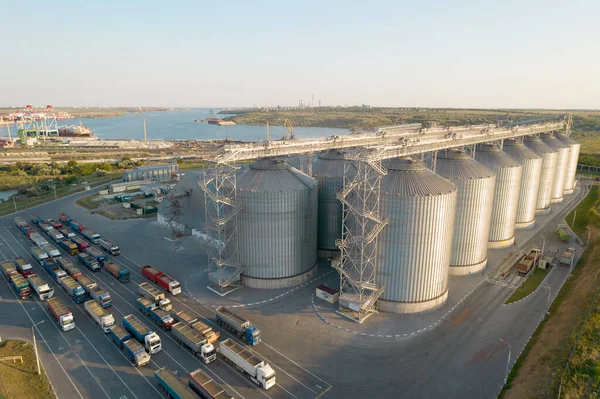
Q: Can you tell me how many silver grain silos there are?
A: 9